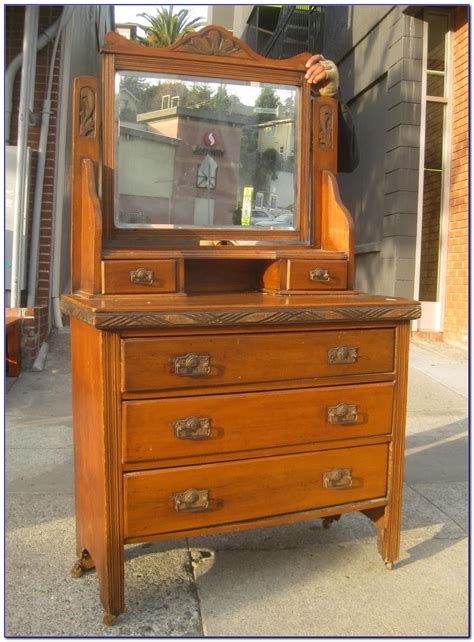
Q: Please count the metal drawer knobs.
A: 8